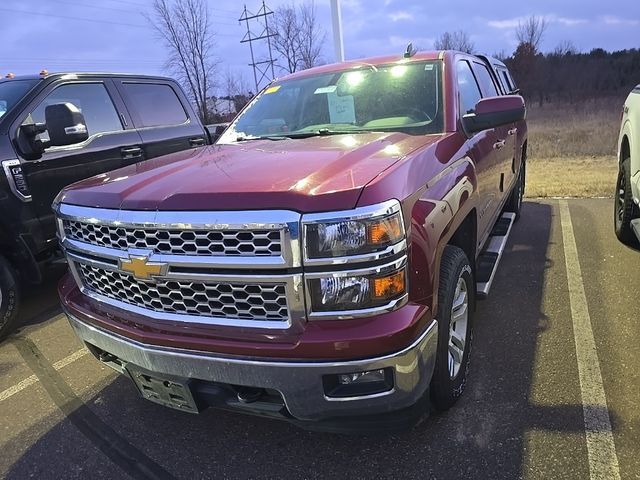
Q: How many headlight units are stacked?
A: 2